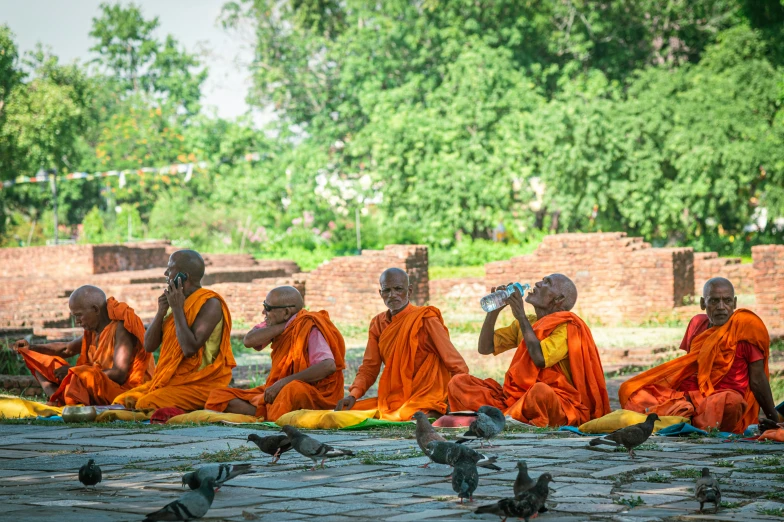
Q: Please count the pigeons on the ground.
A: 13